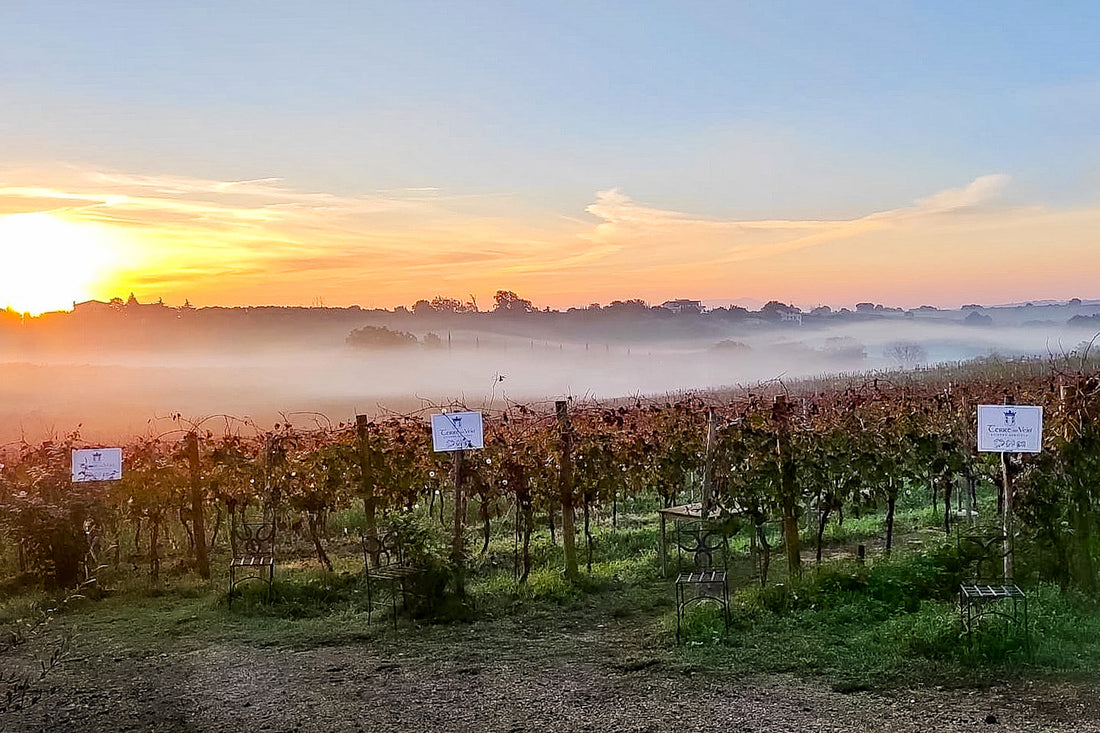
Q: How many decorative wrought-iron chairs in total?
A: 4